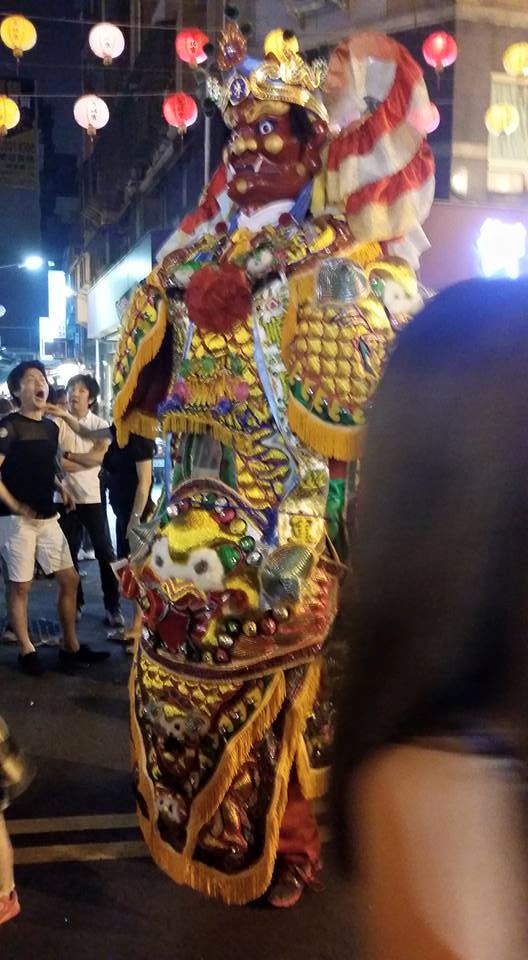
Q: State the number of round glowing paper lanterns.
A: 11